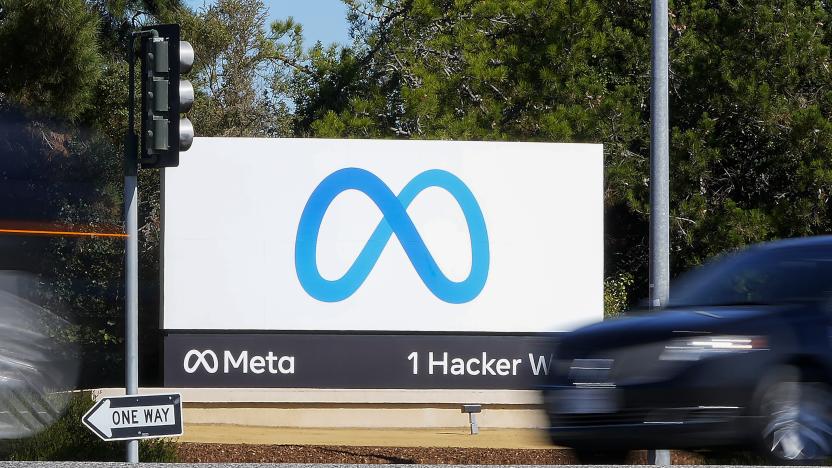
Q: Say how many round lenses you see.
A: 3